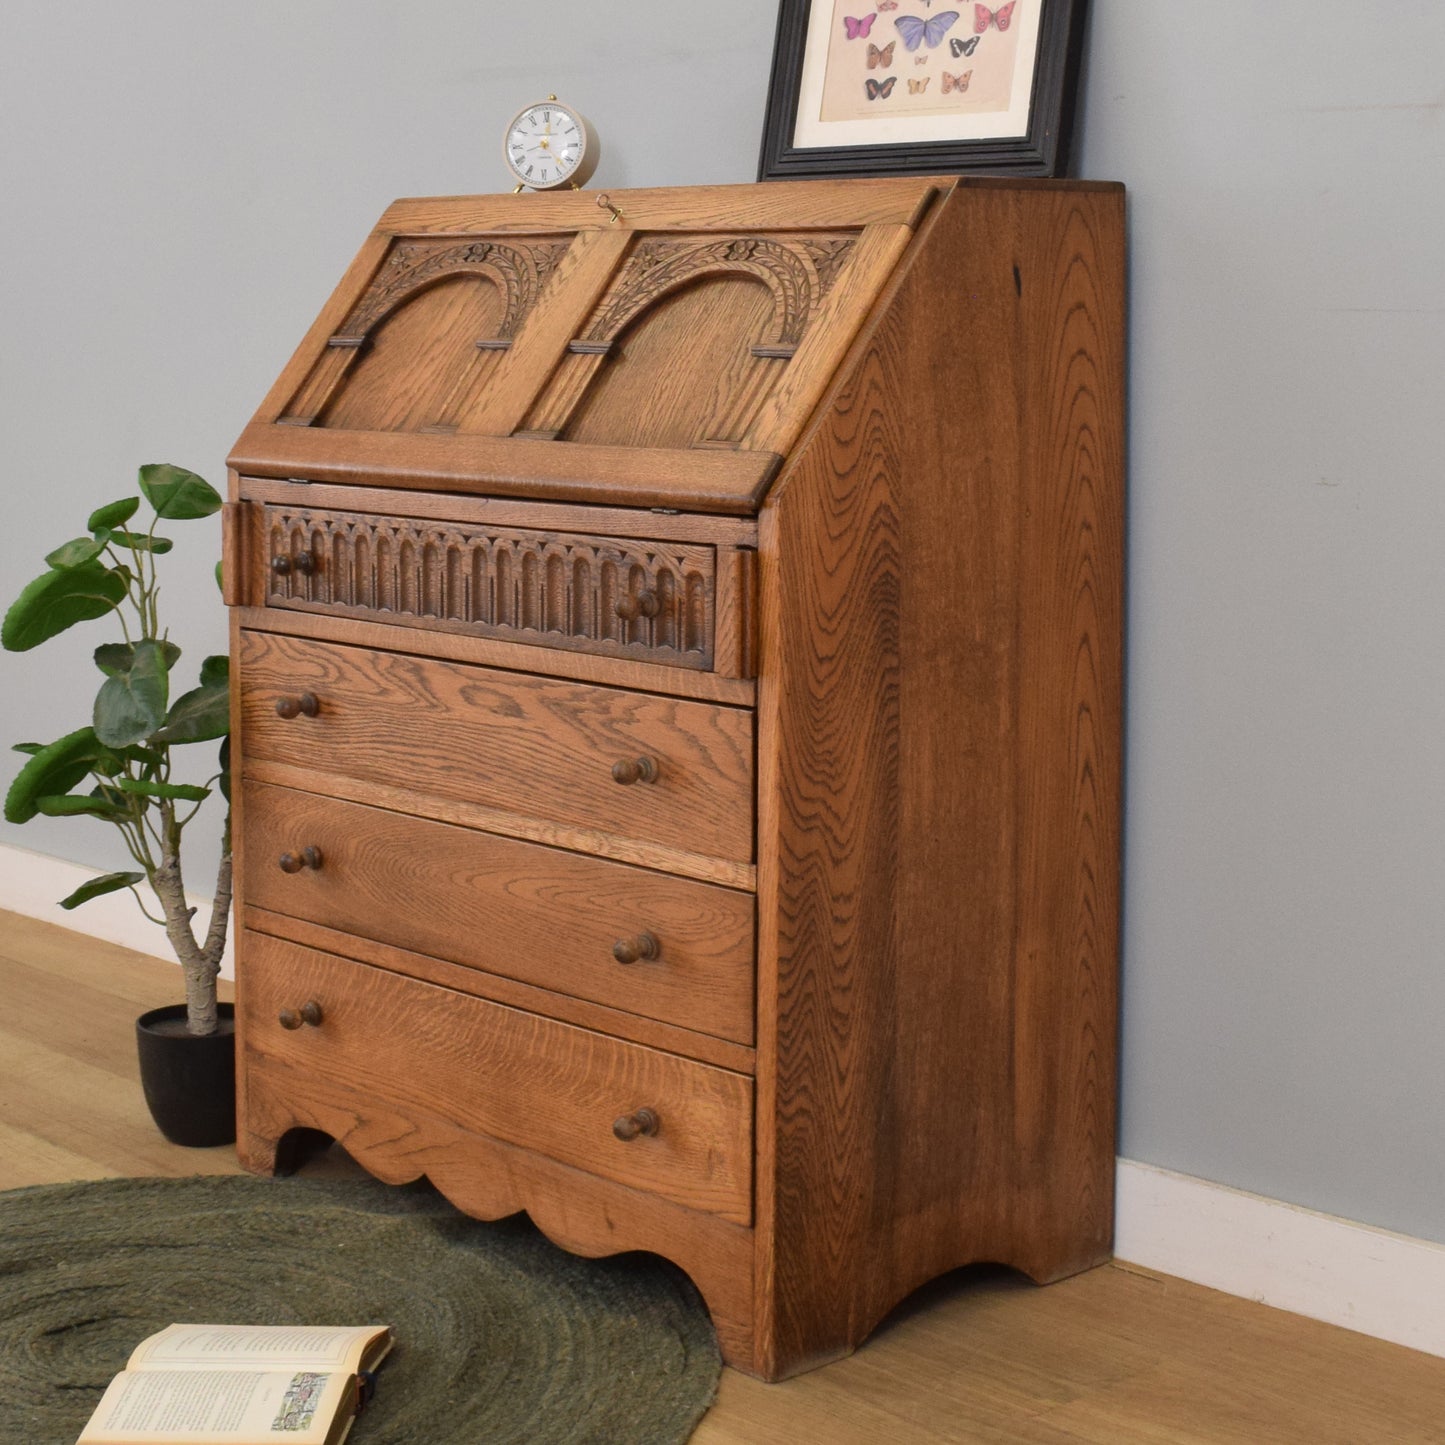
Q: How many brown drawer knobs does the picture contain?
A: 8